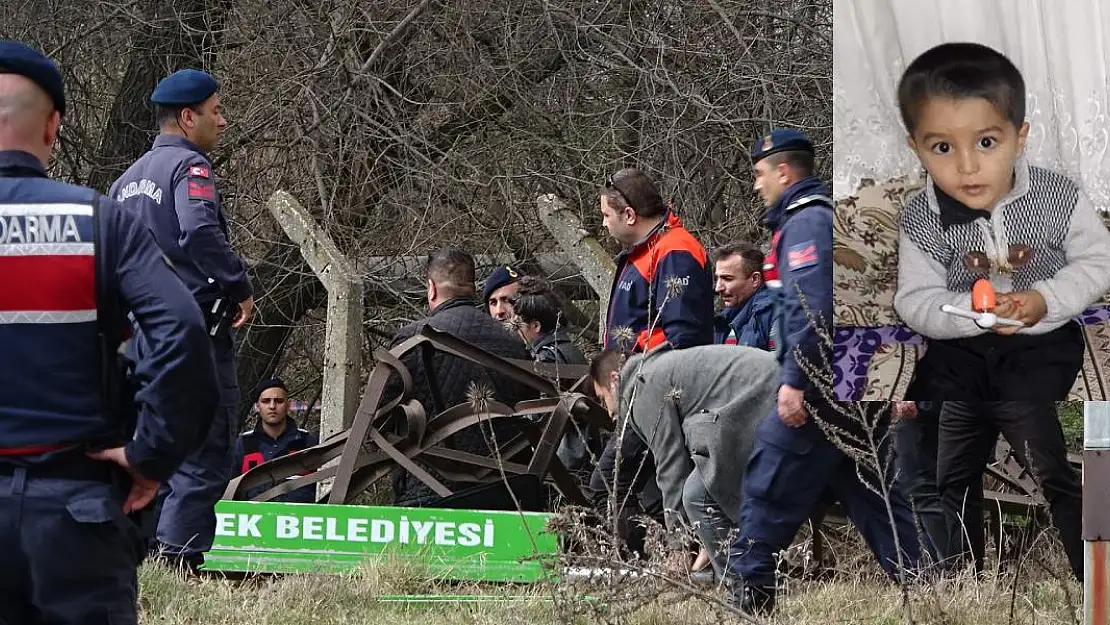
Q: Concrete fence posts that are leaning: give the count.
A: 2